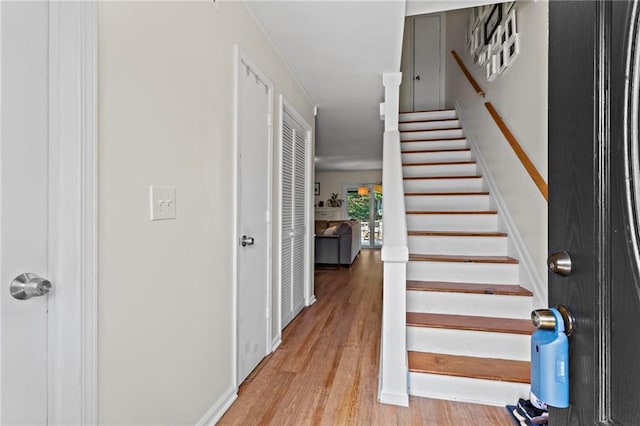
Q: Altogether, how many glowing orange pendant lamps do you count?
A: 2